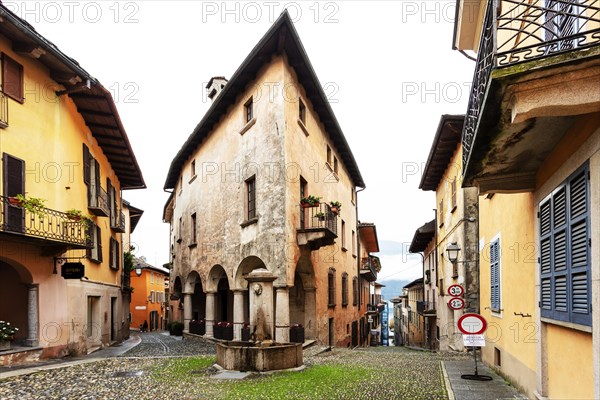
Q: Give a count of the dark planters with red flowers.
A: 4